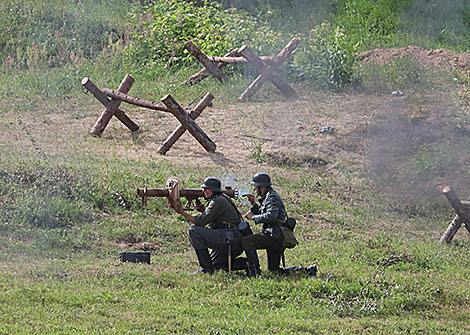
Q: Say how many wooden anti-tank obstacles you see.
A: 3